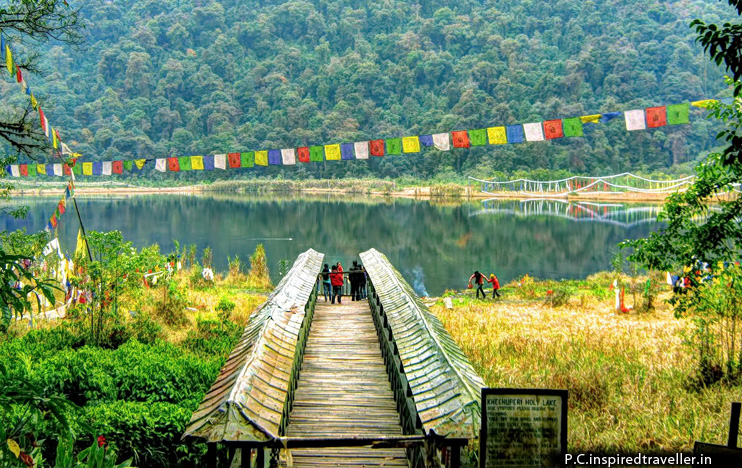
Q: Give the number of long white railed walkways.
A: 1